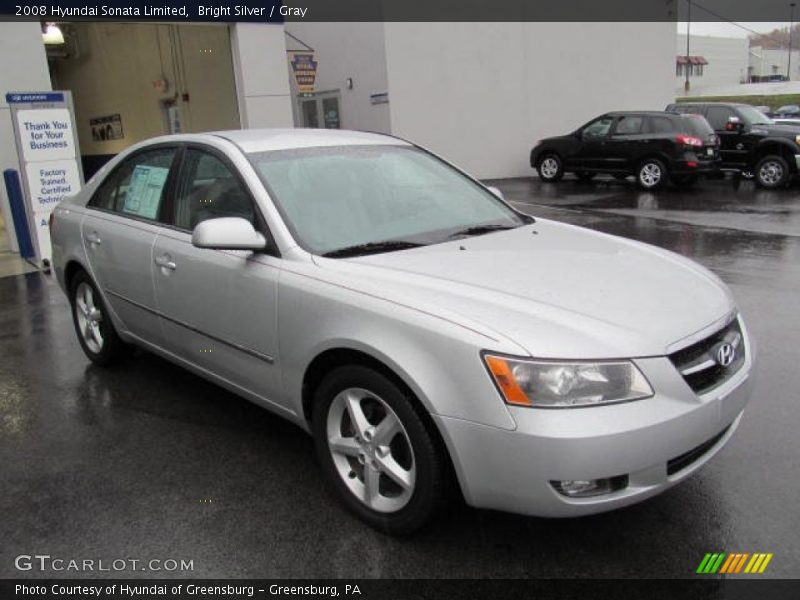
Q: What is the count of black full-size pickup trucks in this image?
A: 1